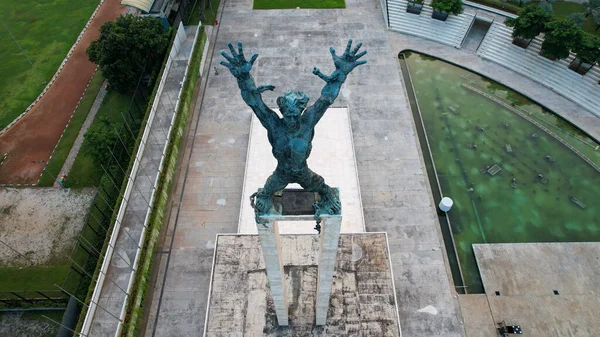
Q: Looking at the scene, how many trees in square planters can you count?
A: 5